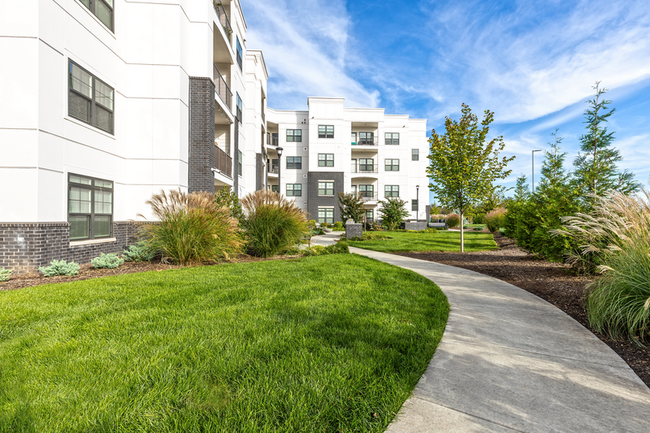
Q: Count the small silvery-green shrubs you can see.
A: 4